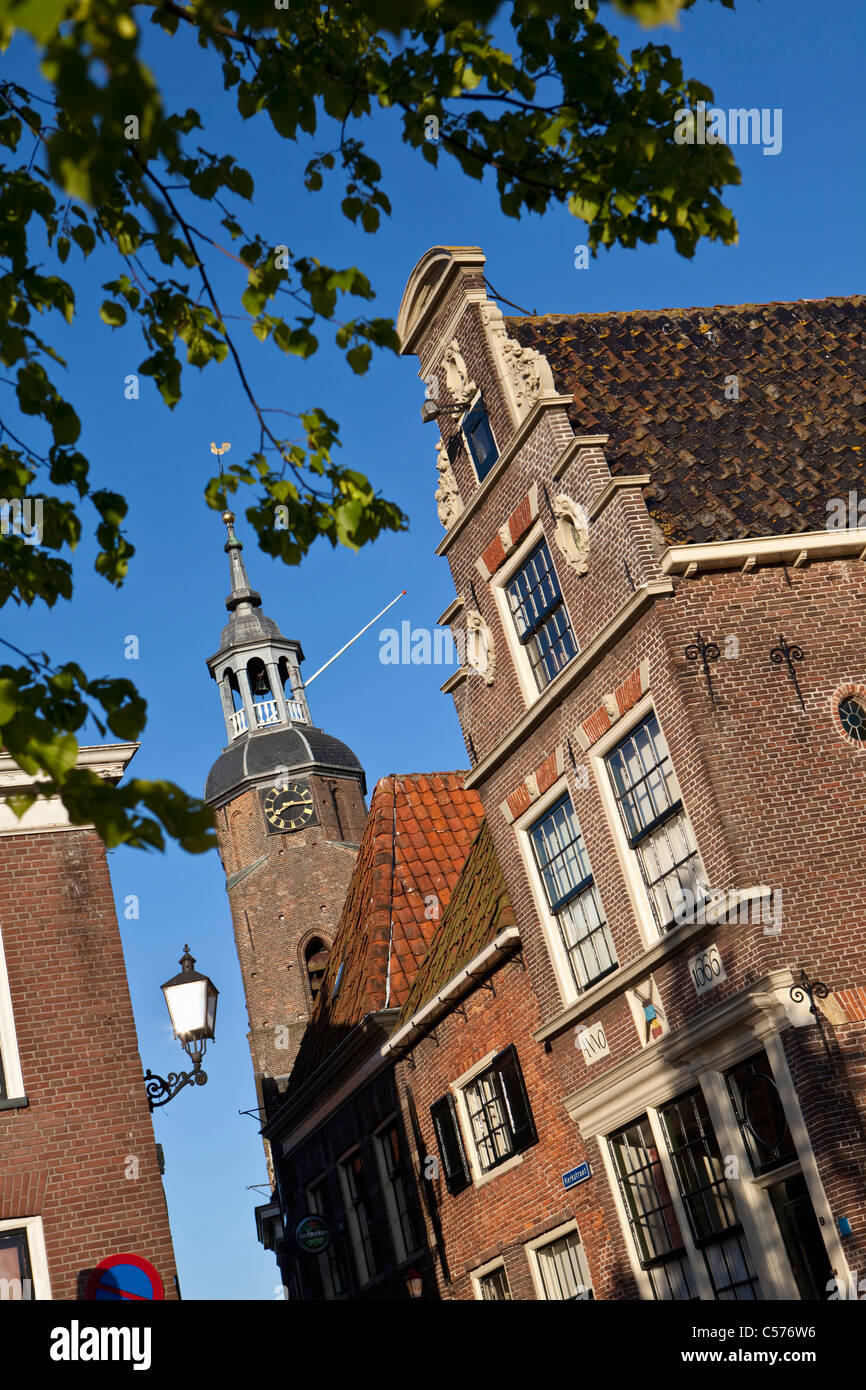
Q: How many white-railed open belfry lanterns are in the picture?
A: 1